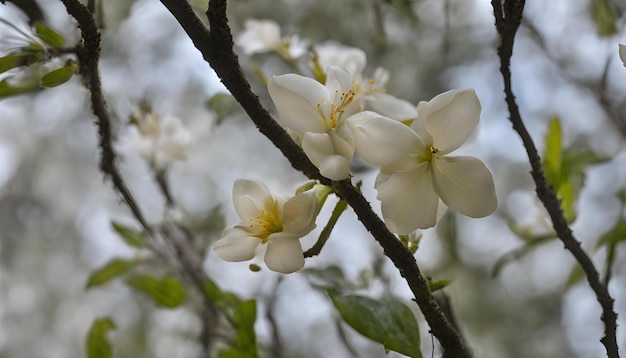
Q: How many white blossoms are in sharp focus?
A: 3